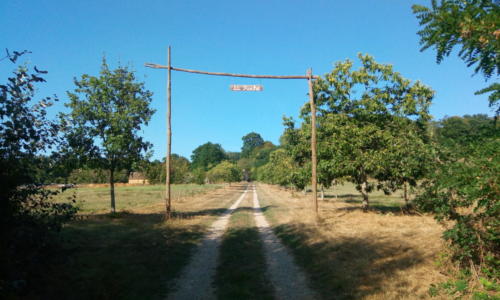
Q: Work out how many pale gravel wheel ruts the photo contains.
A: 2